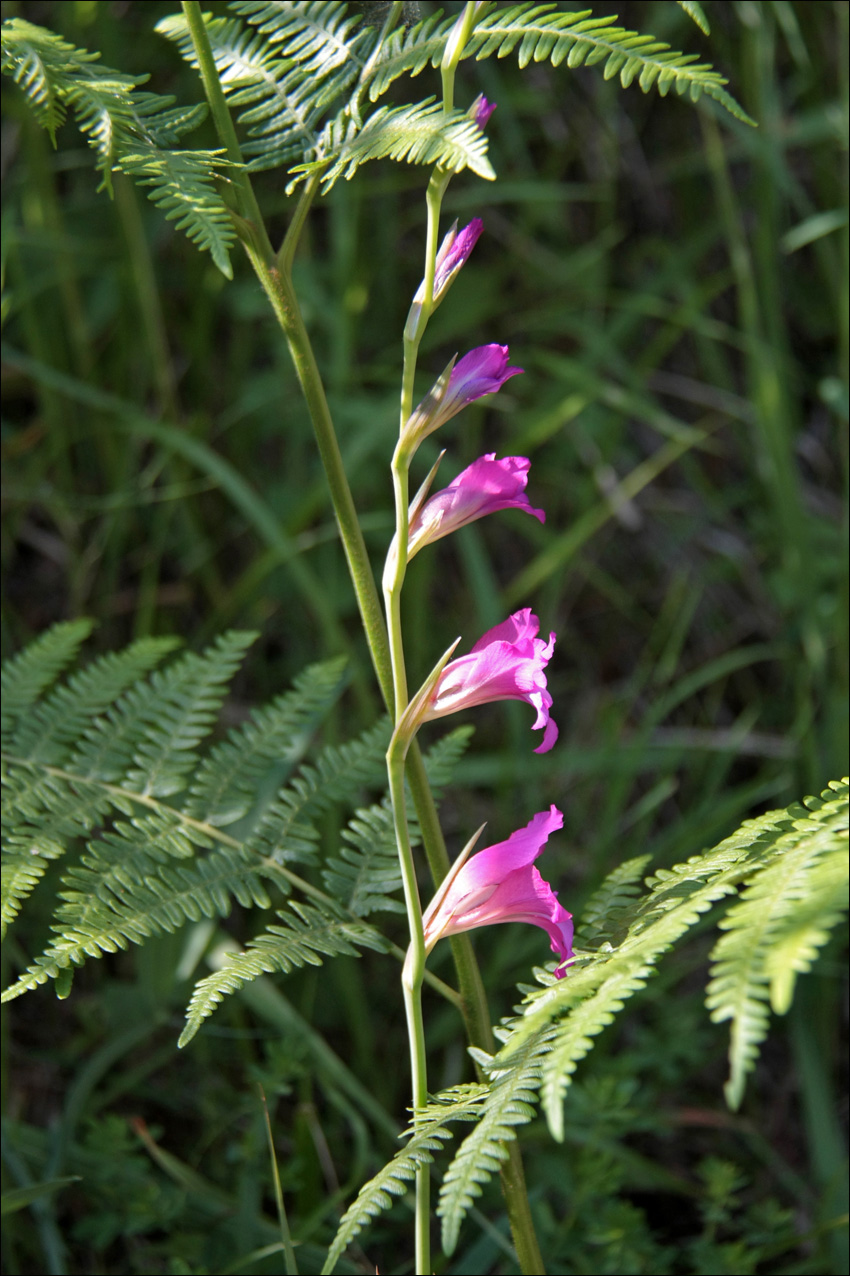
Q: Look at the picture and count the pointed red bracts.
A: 0